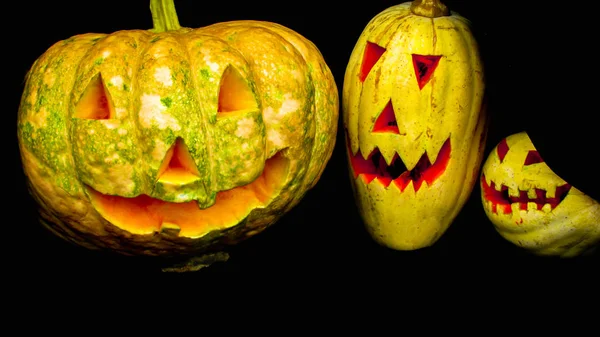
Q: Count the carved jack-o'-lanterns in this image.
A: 3